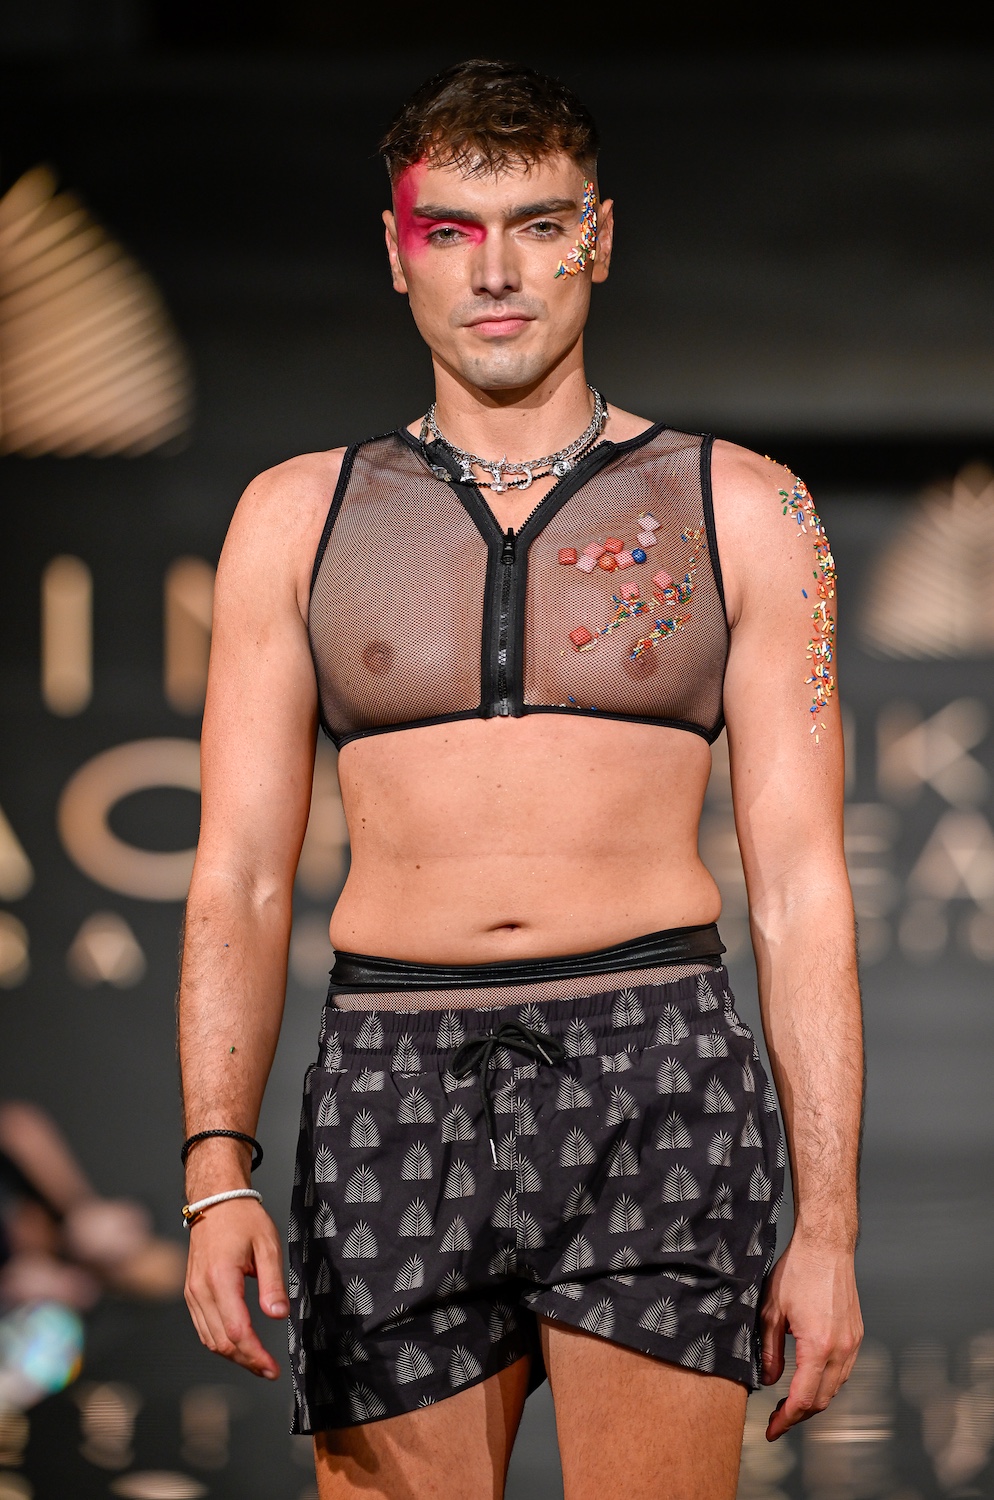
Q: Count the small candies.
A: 12